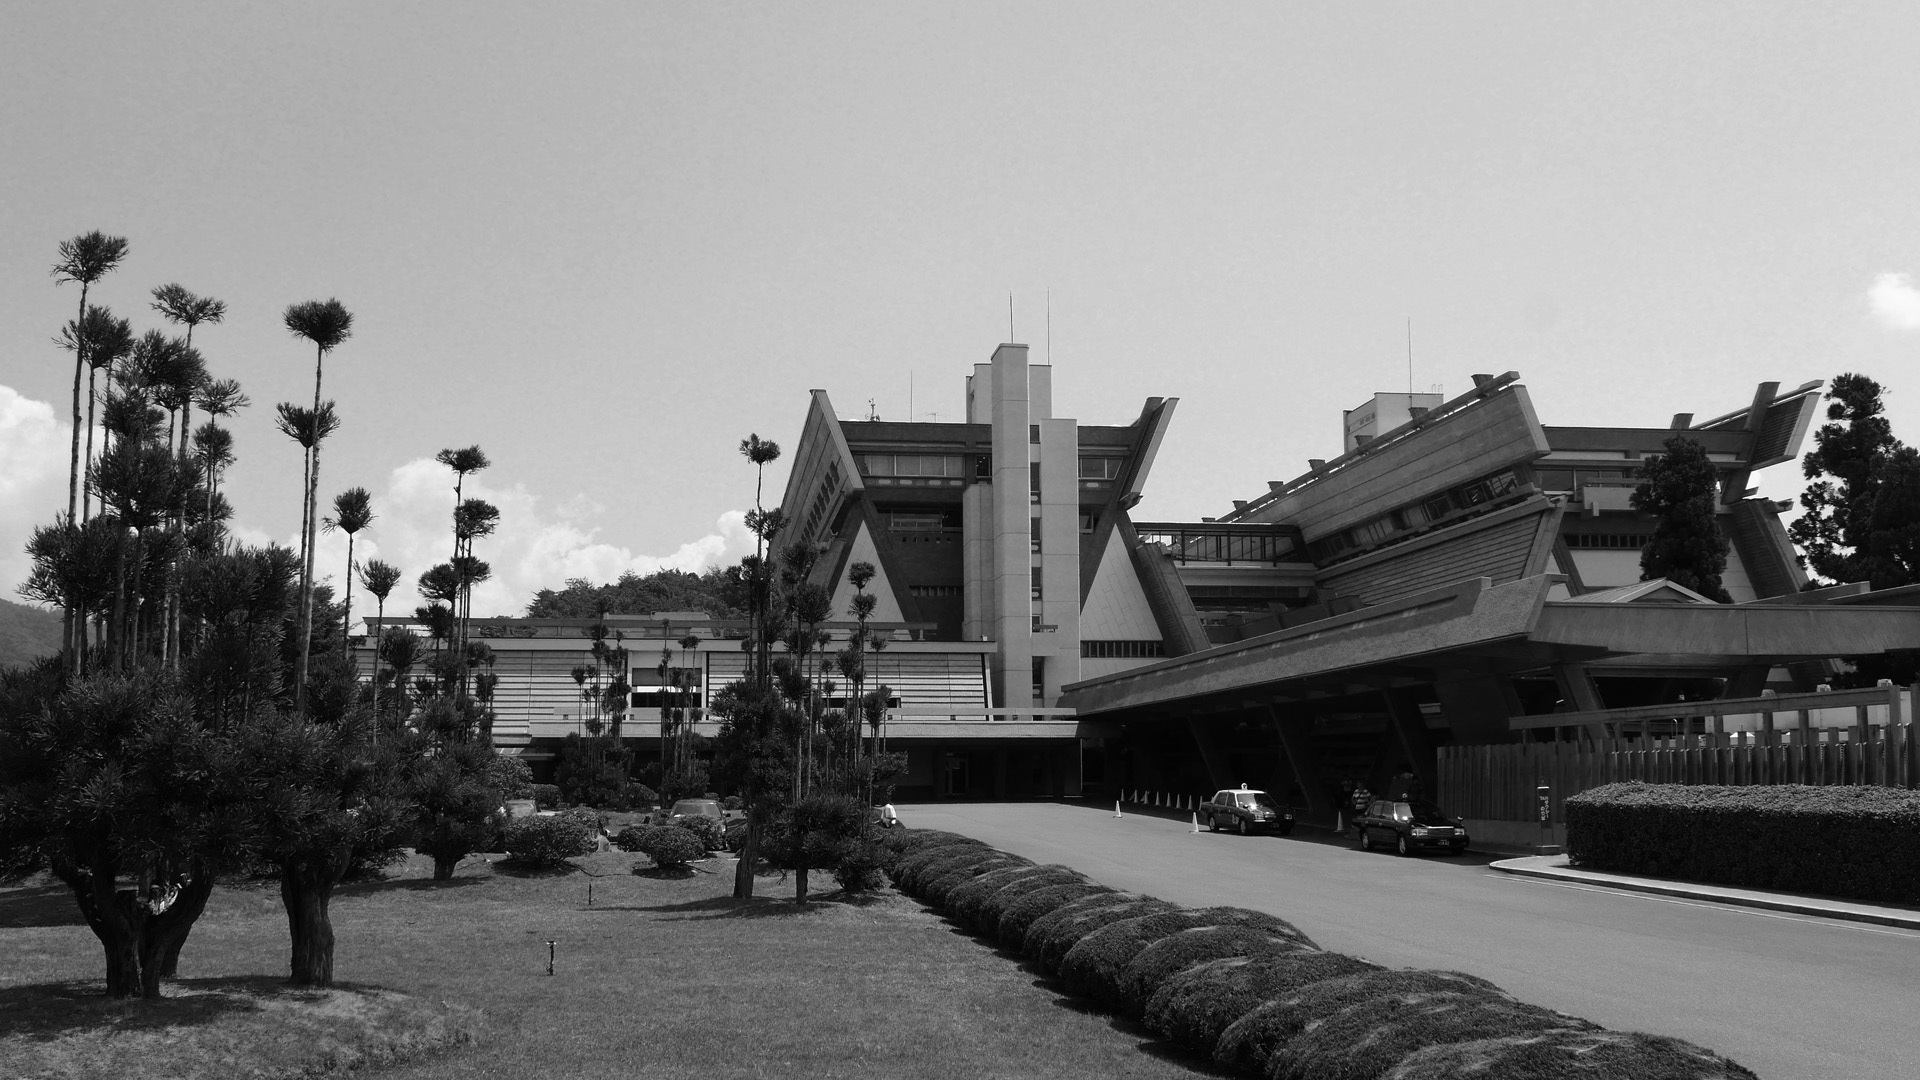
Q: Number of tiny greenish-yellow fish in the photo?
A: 0